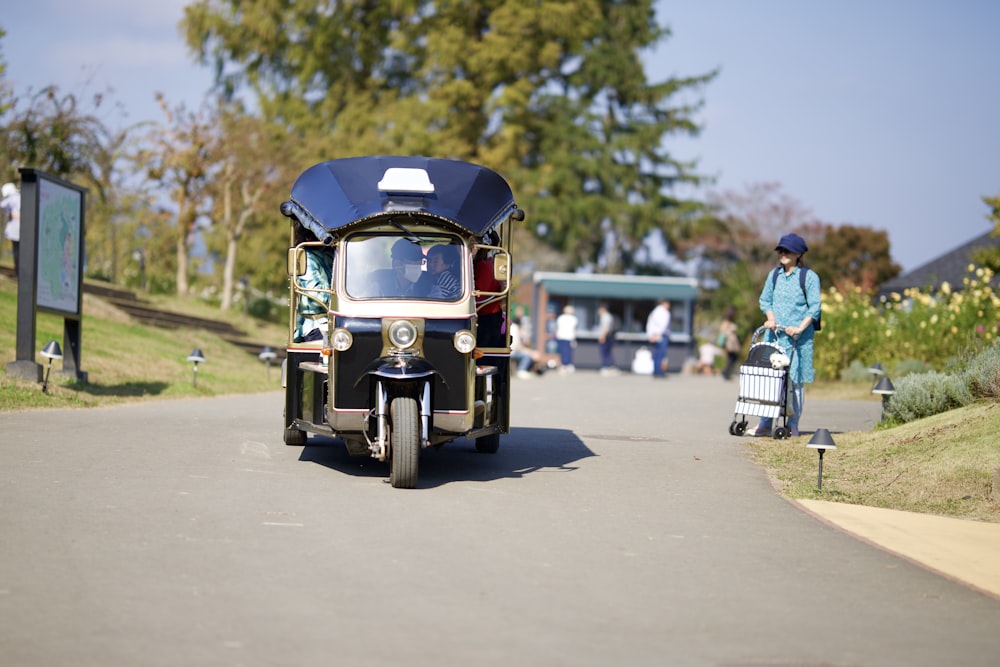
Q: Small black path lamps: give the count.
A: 6